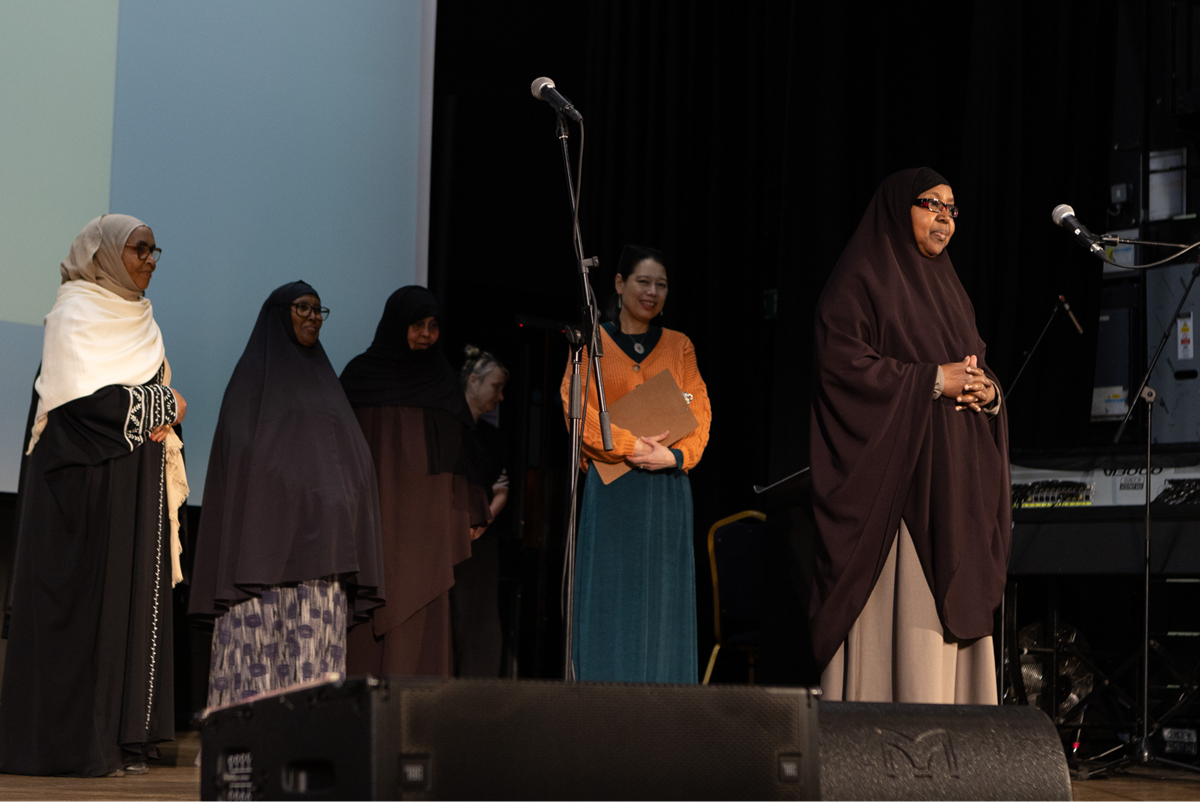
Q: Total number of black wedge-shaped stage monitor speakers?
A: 2